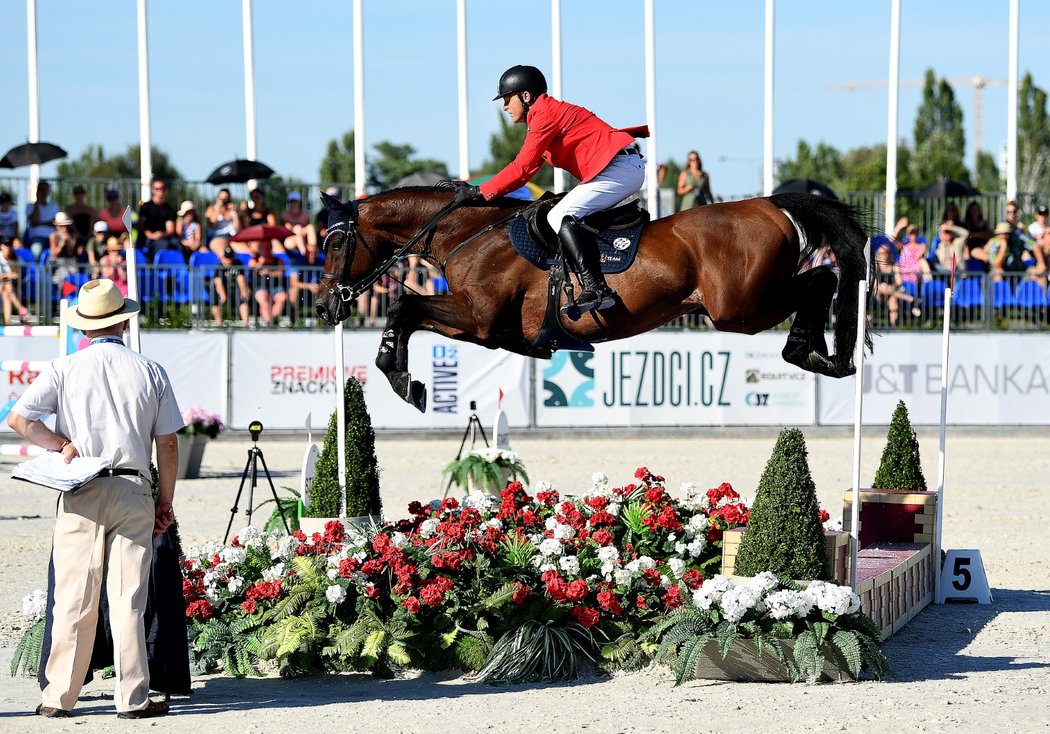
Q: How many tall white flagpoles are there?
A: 10